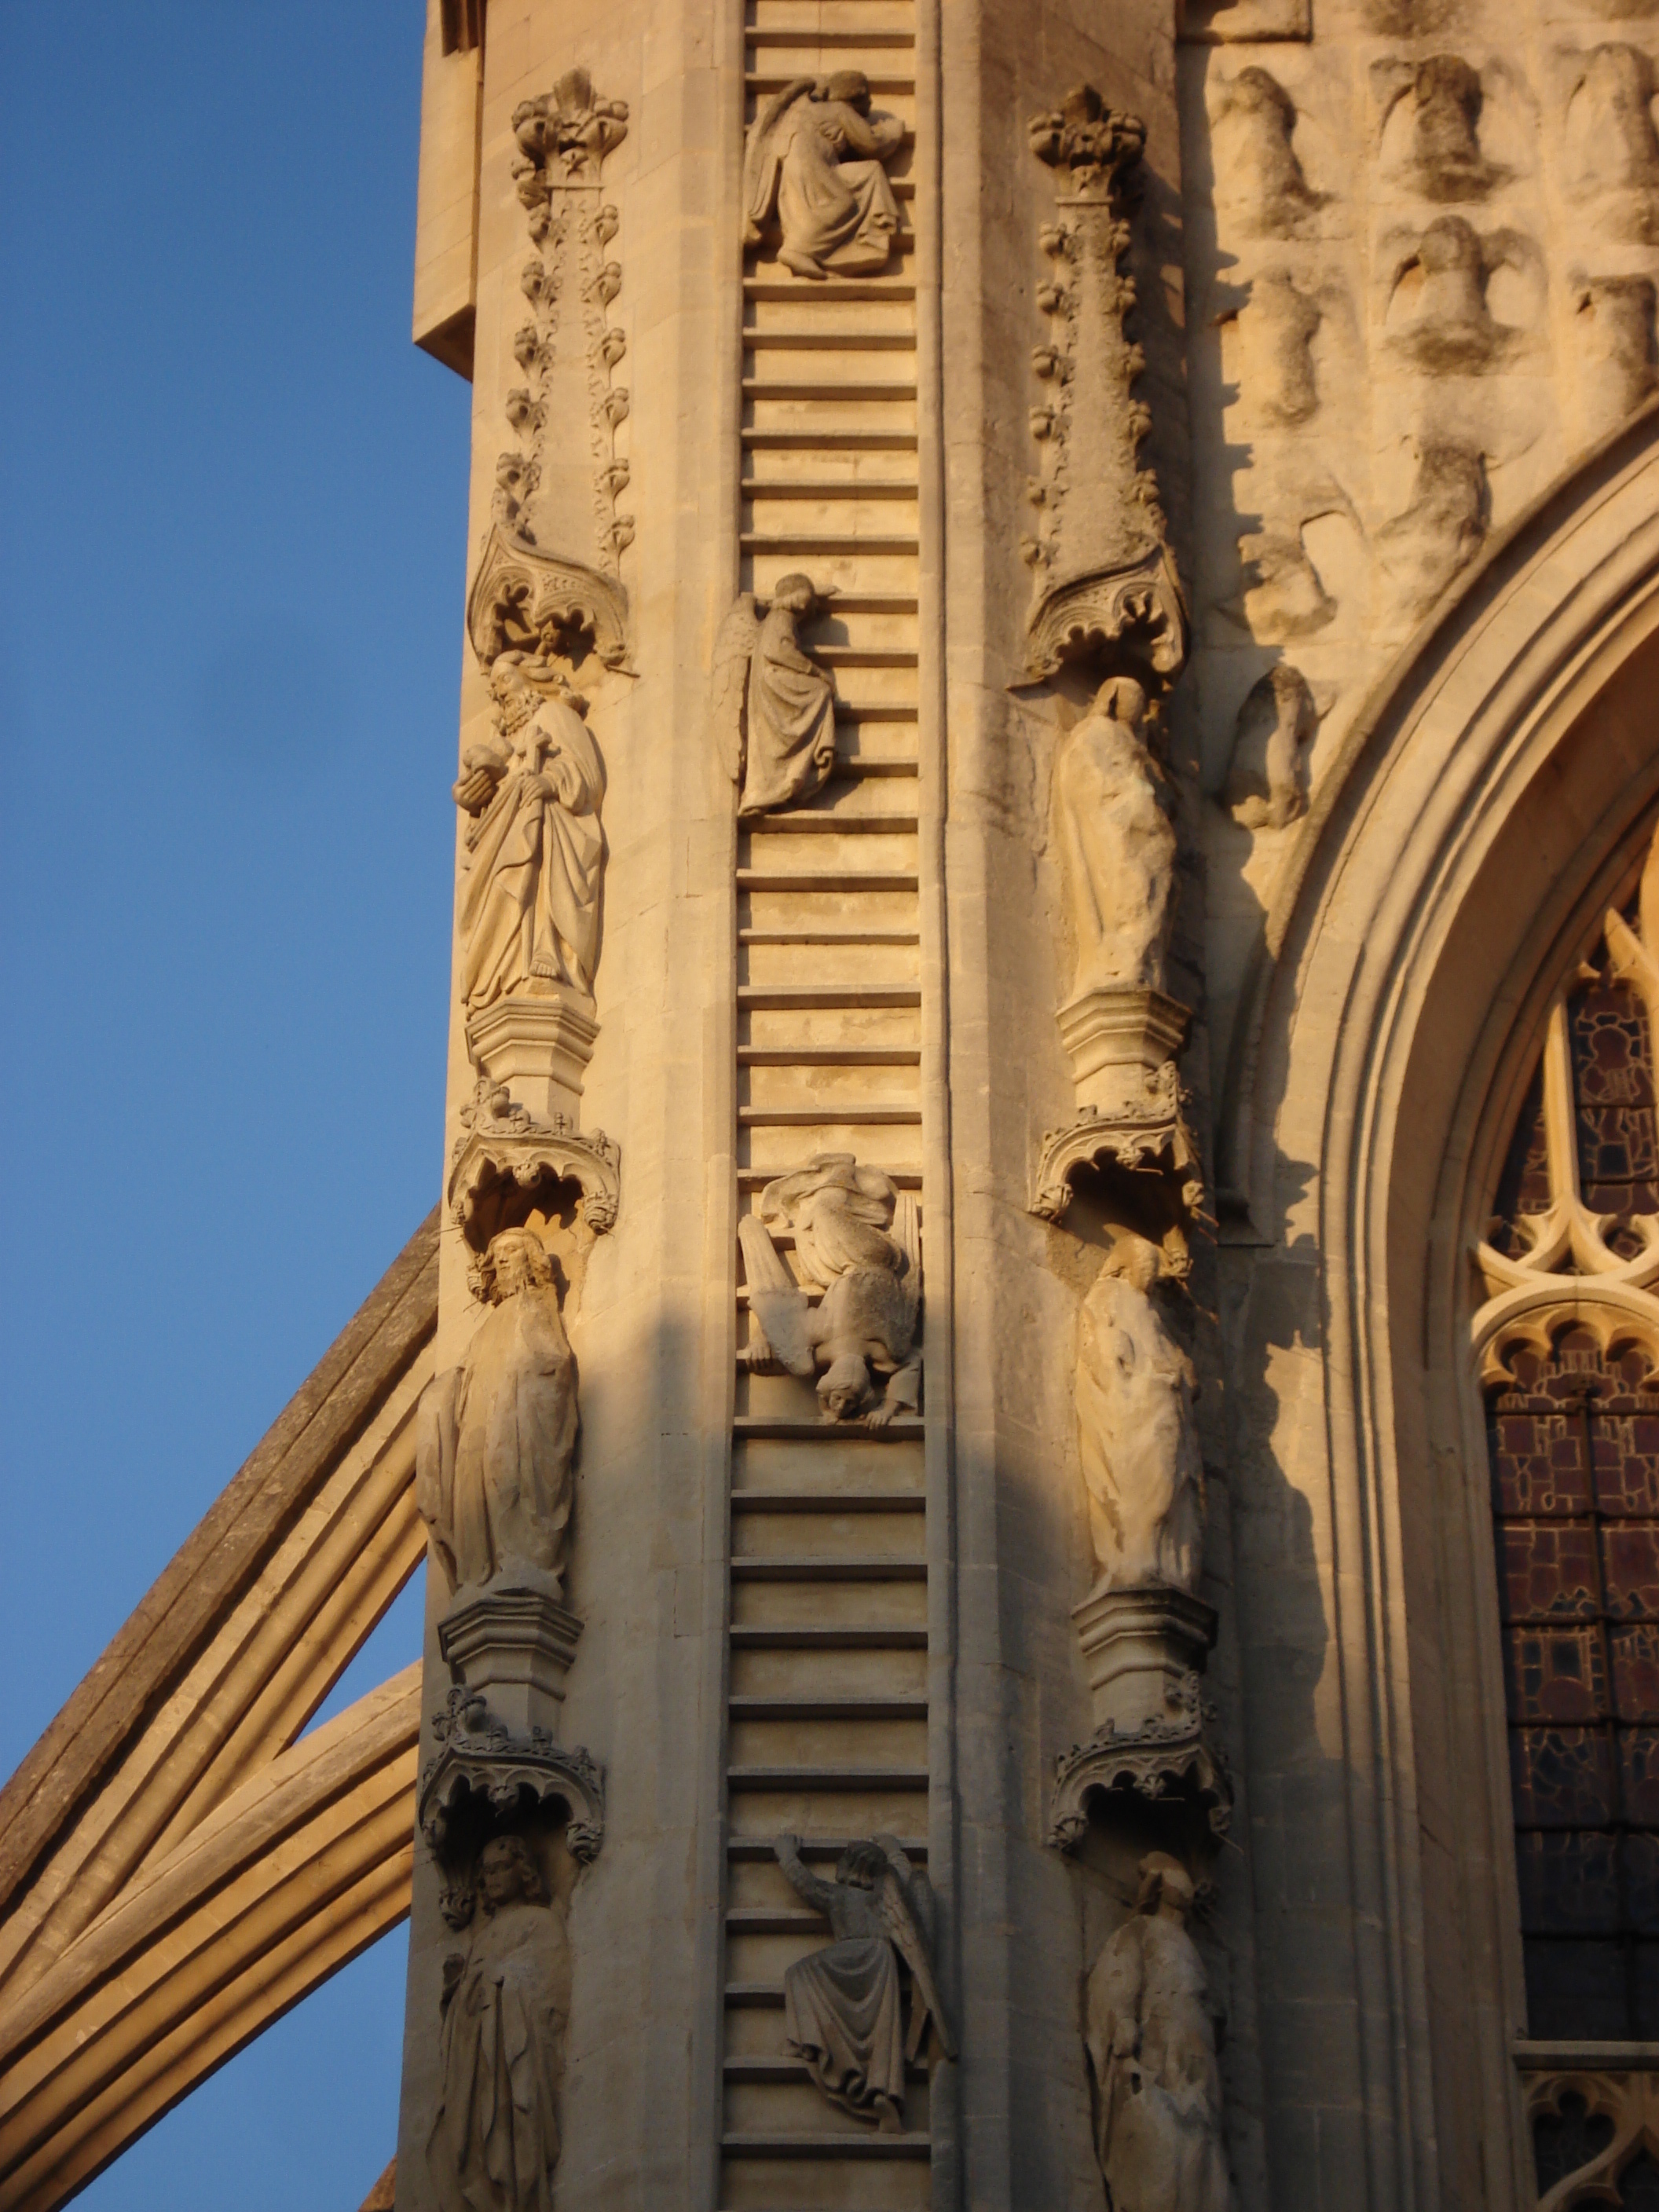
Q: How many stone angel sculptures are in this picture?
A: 4